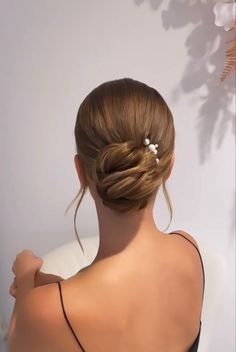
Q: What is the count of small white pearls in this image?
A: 5